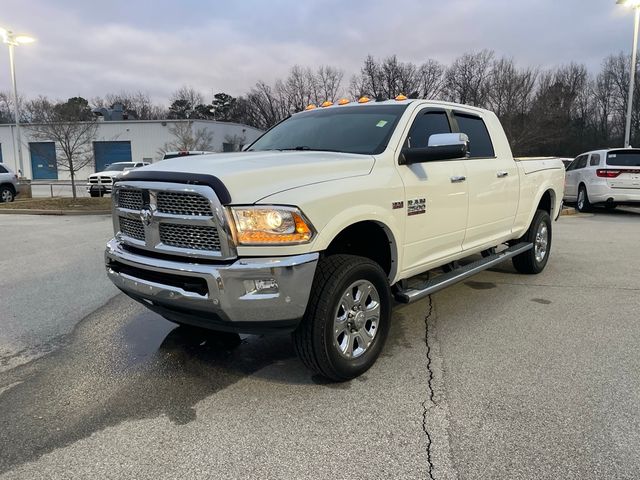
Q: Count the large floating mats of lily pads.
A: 0